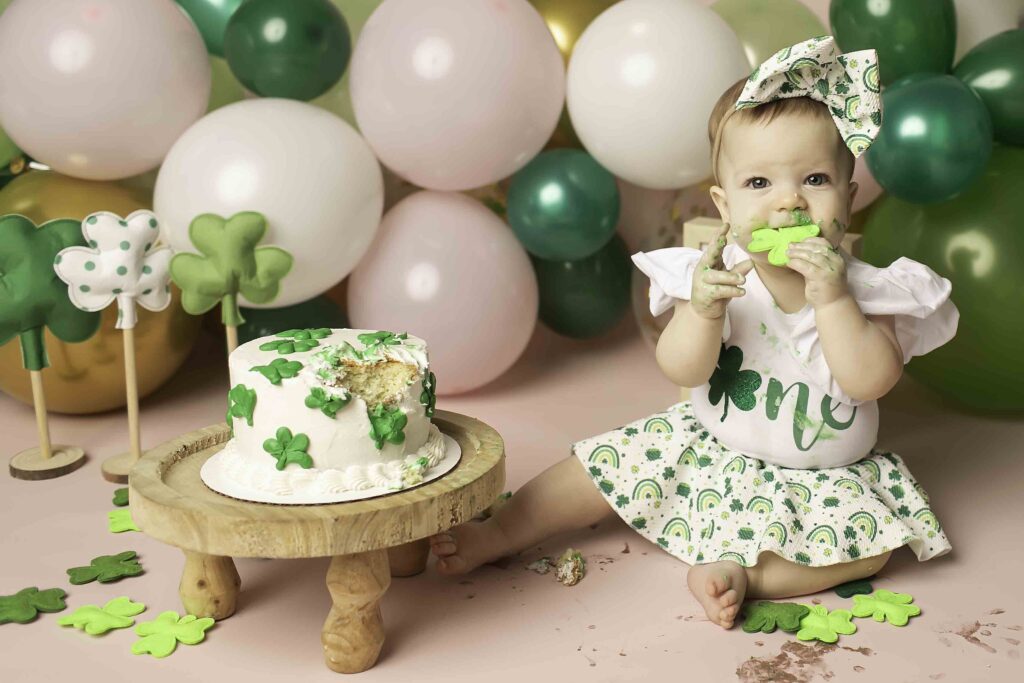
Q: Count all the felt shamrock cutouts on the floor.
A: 10